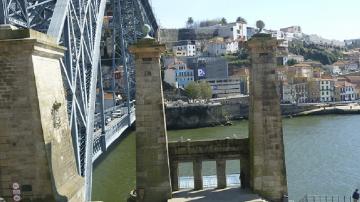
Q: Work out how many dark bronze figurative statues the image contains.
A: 0